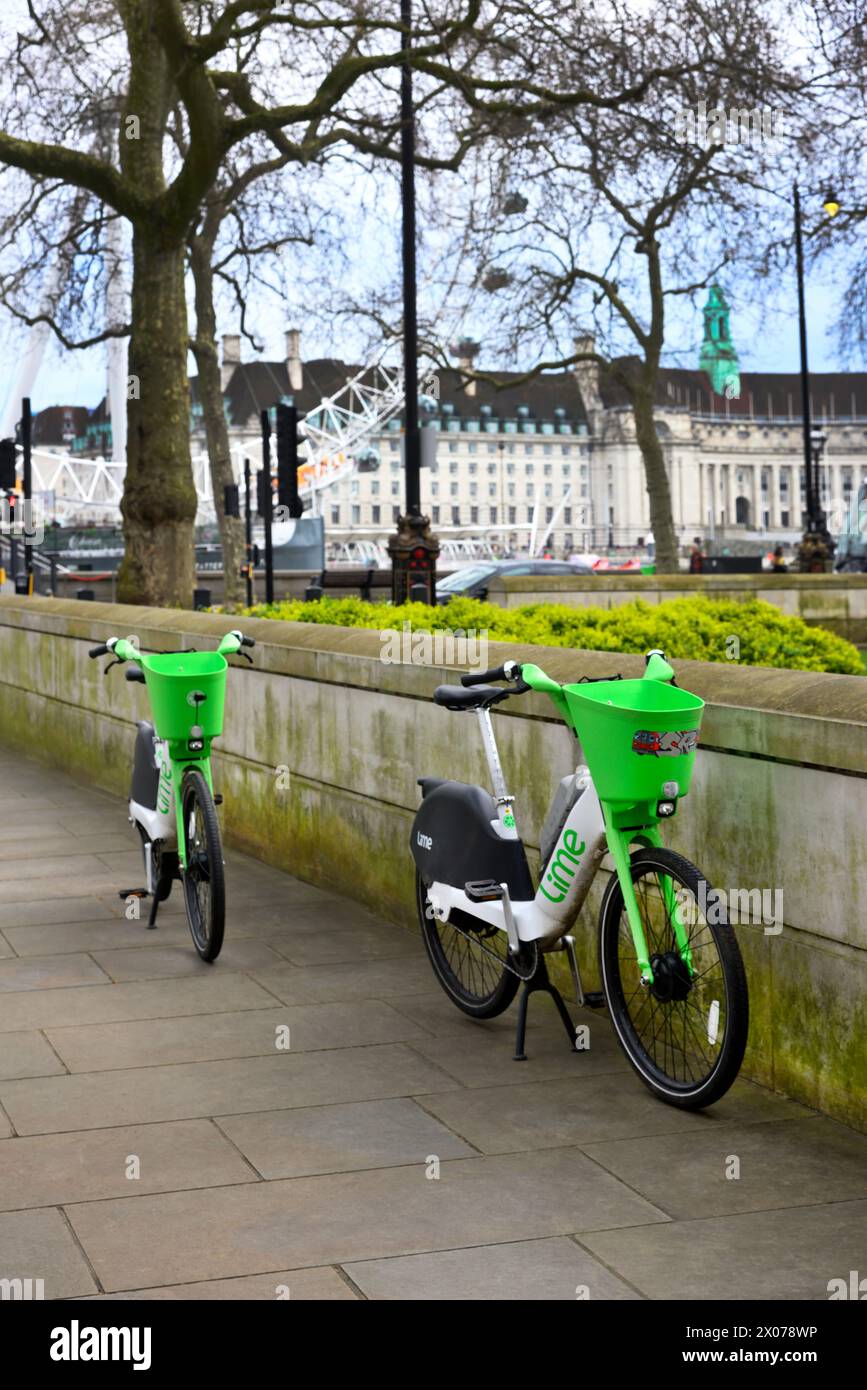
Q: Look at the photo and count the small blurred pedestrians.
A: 2